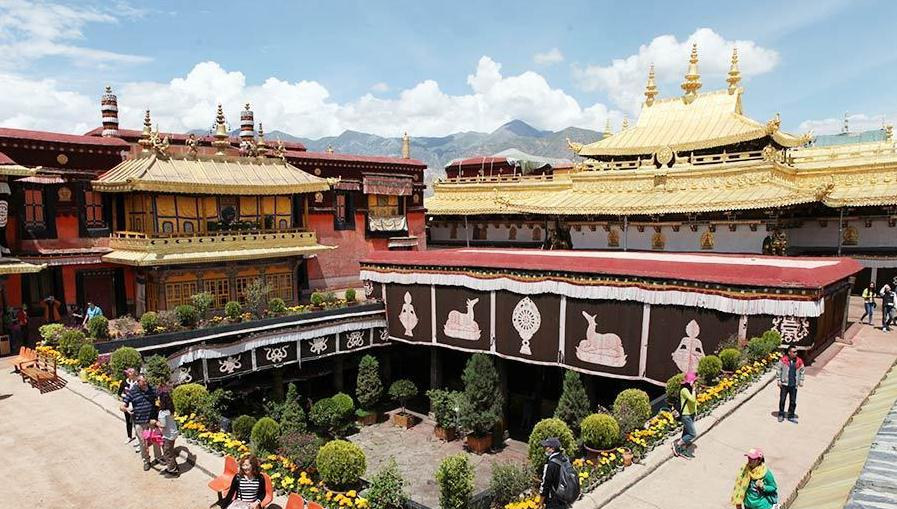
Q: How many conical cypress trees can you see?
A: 4